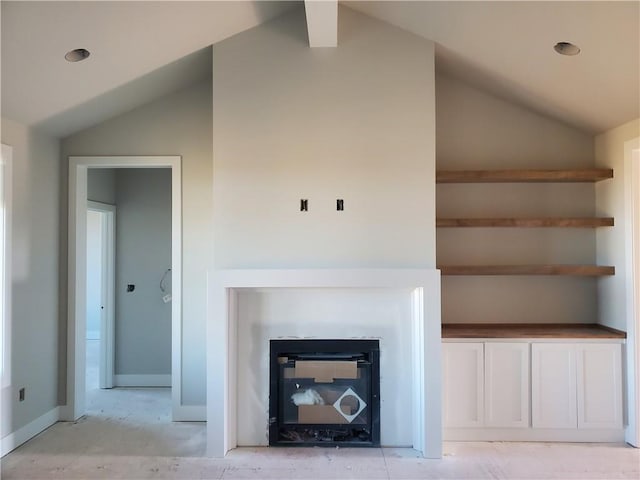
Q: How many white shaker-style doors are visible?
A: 4